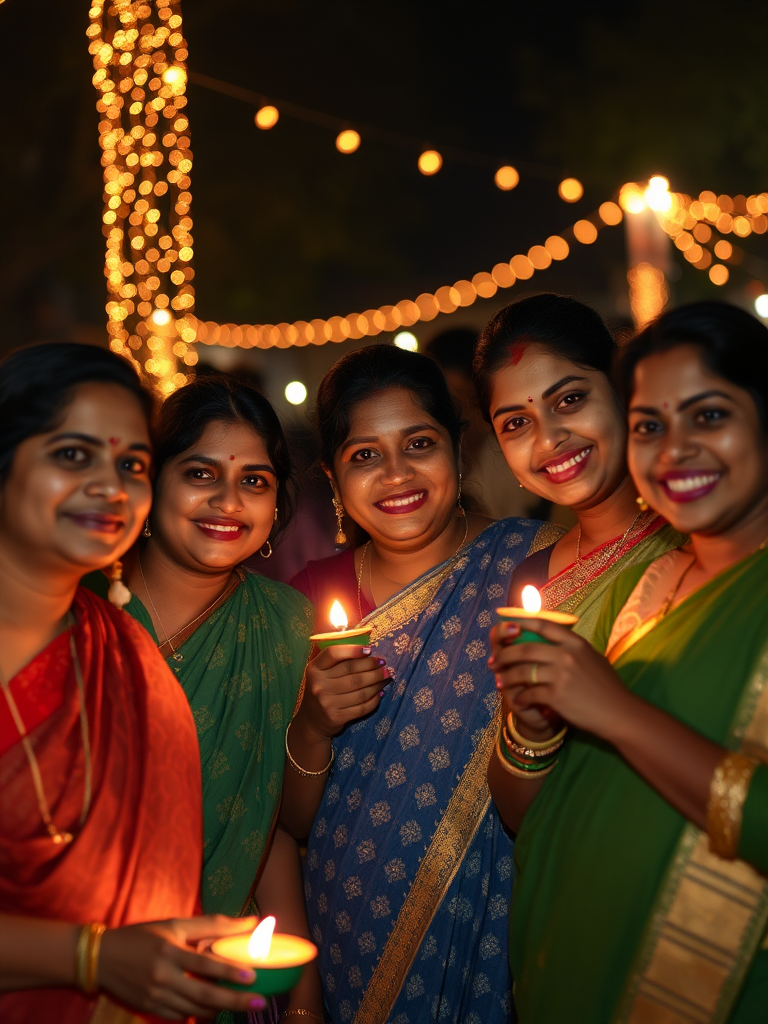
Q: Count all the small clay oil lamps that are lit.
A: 3